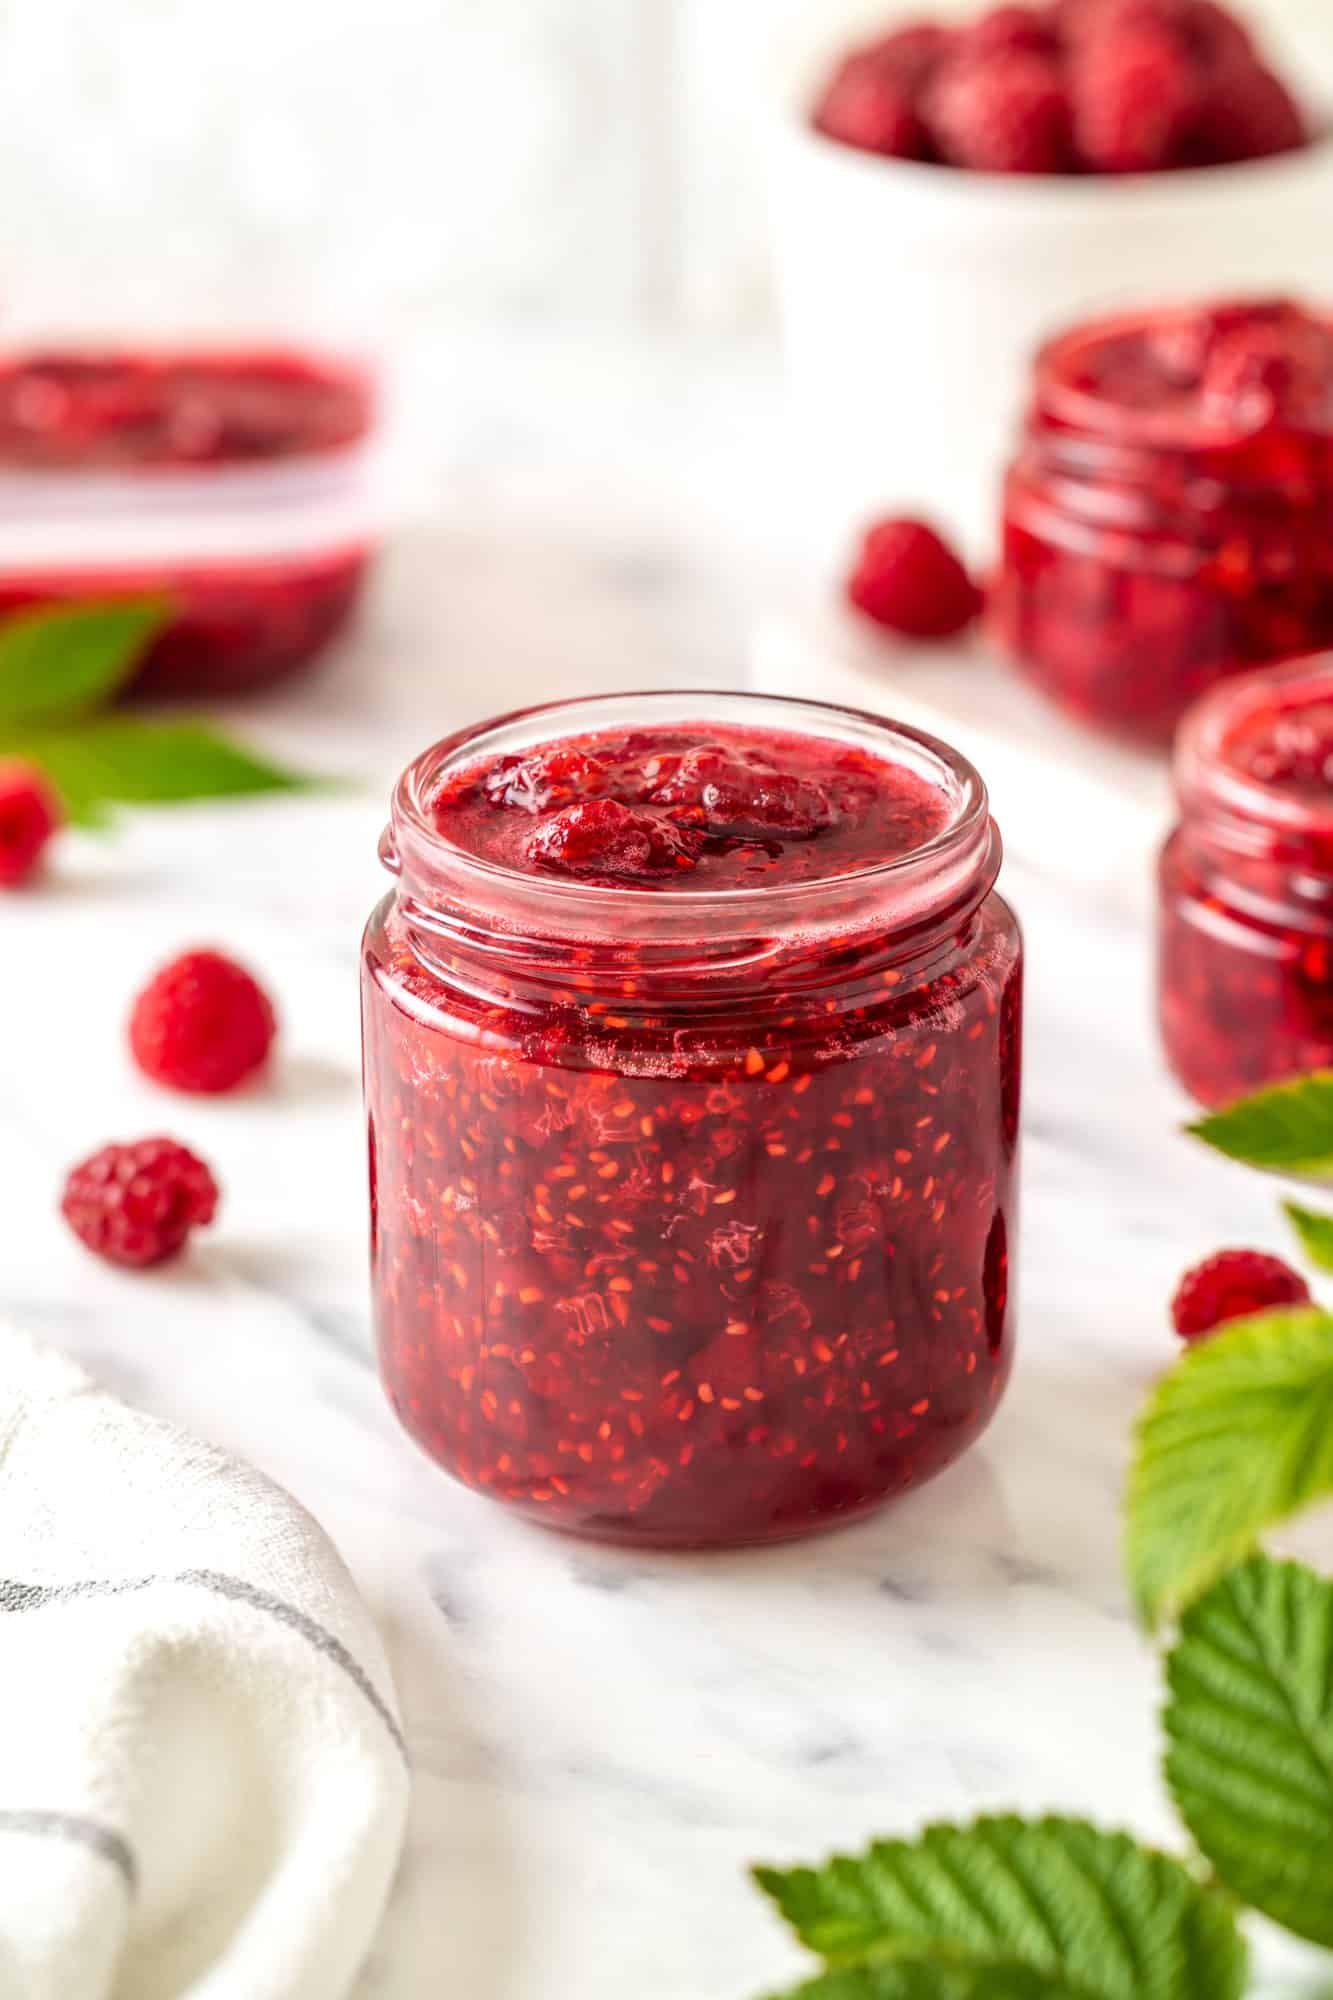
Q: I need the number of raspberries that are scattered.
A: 5